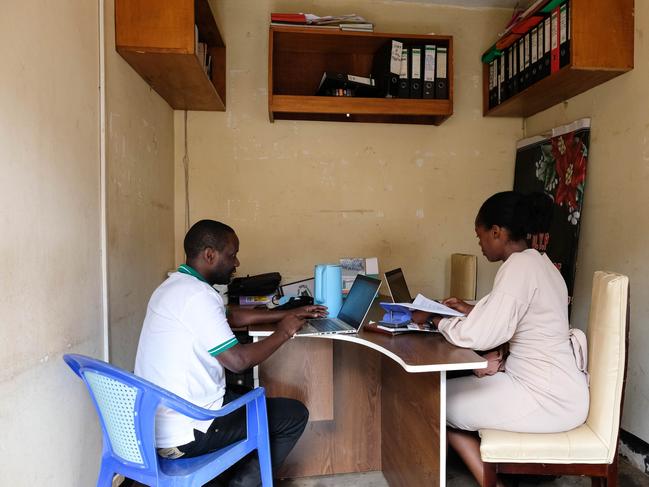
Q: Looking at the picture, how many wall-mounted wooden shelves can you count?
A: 3